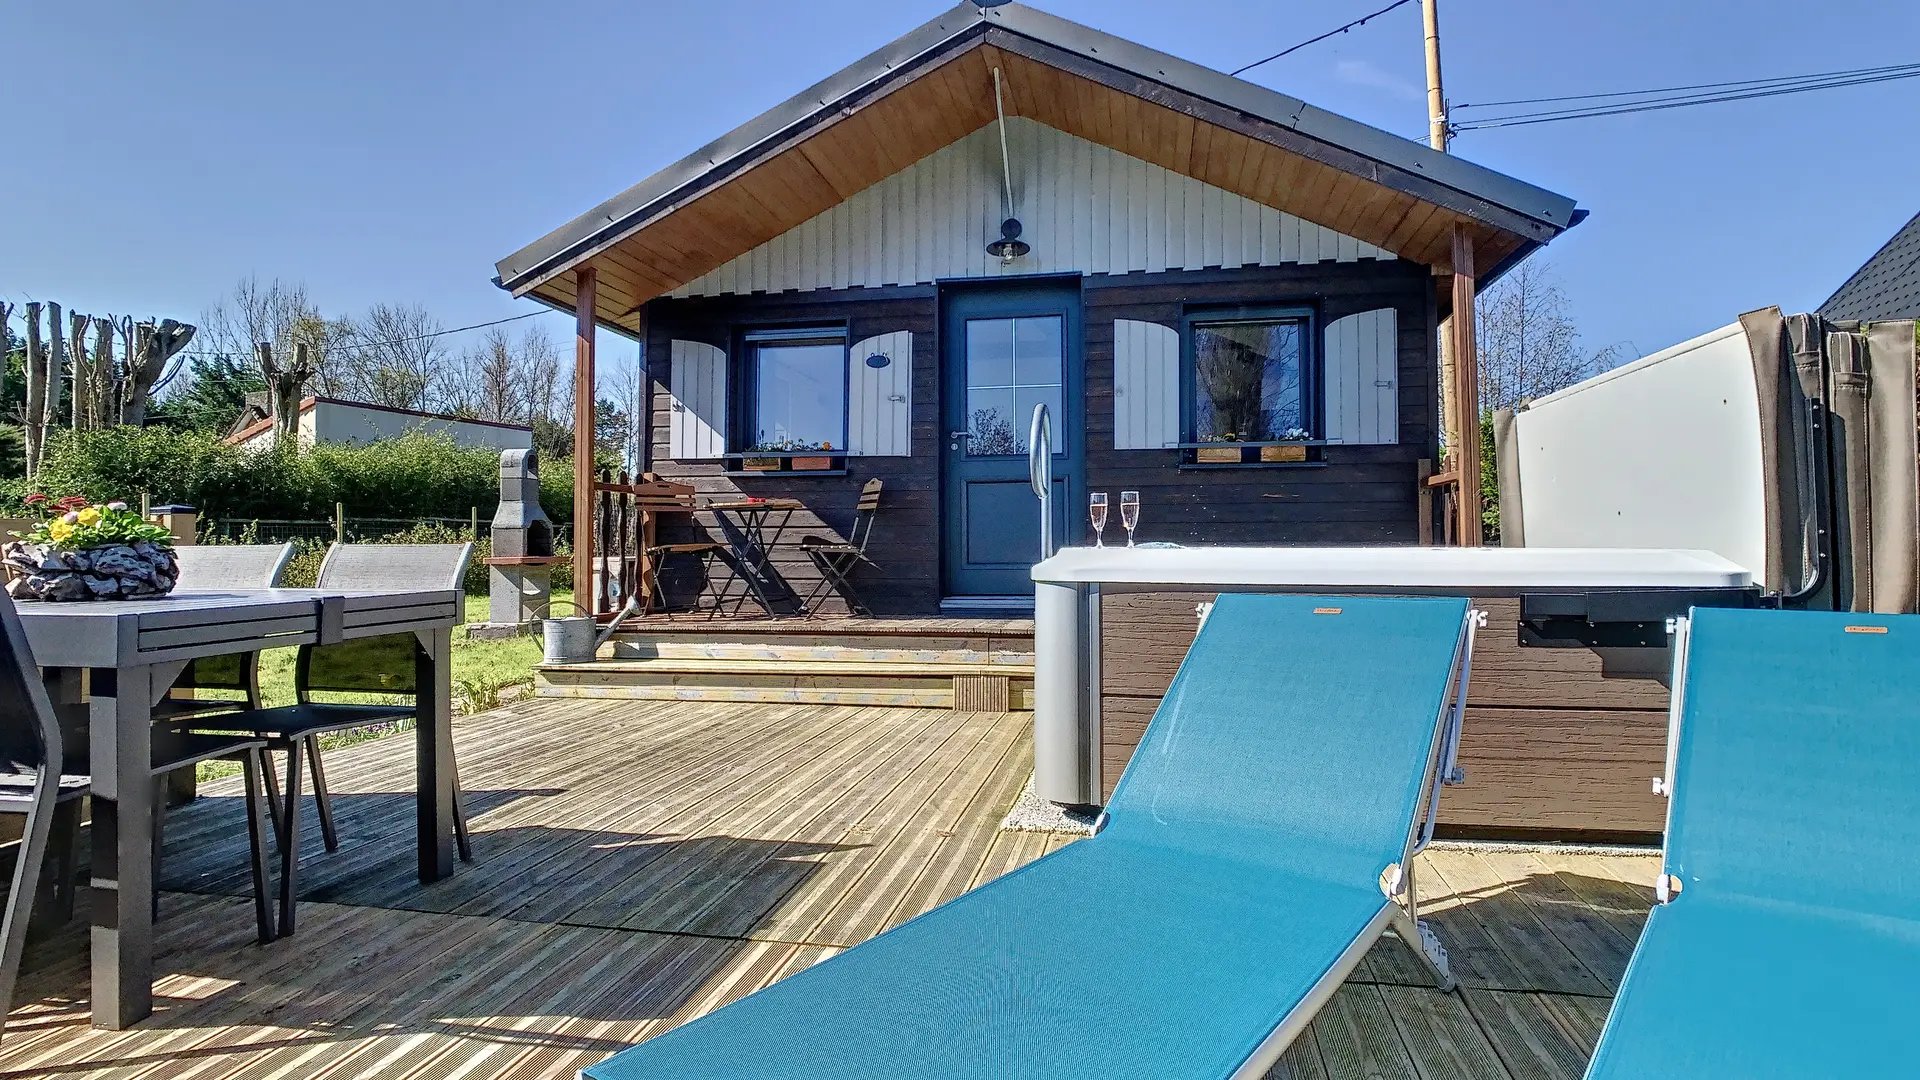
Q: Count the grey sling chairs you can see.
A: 3